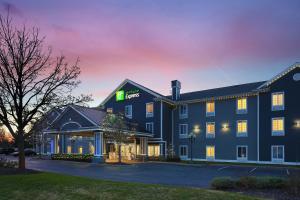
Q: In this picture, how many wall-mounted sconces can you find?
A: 3